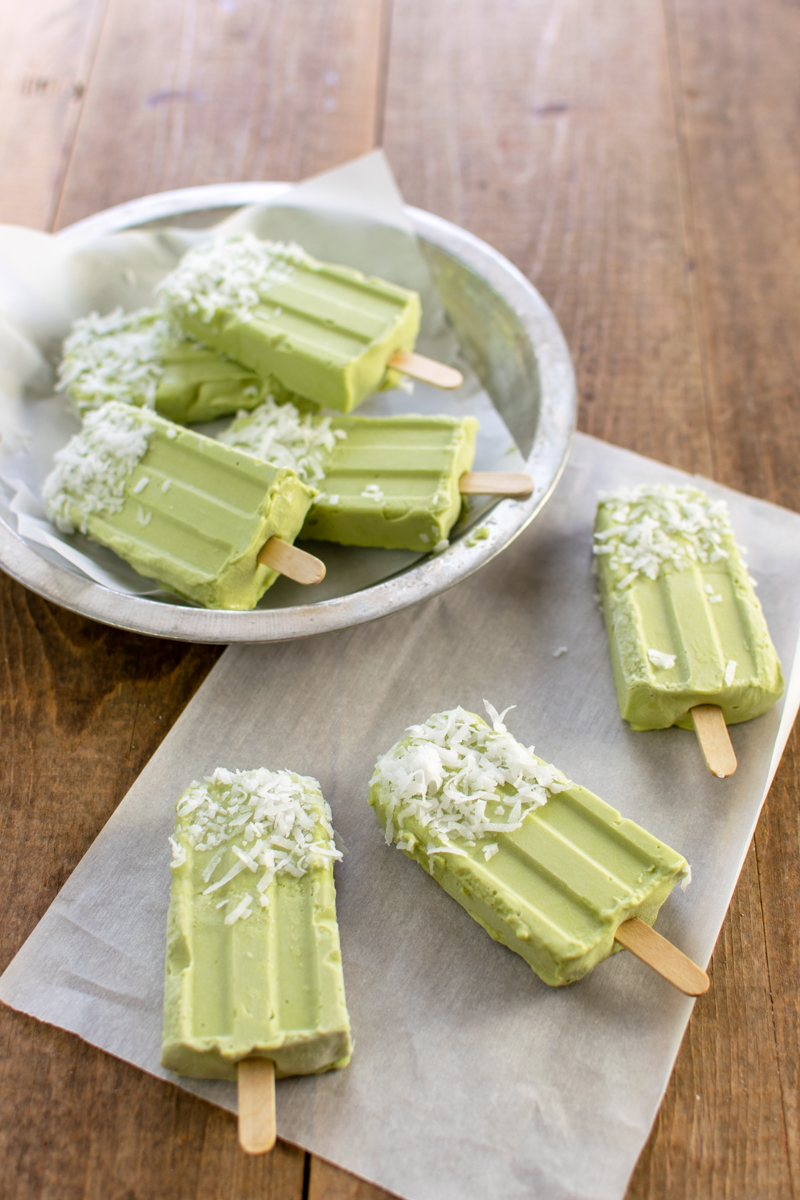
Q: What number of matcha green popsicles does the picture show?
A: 7